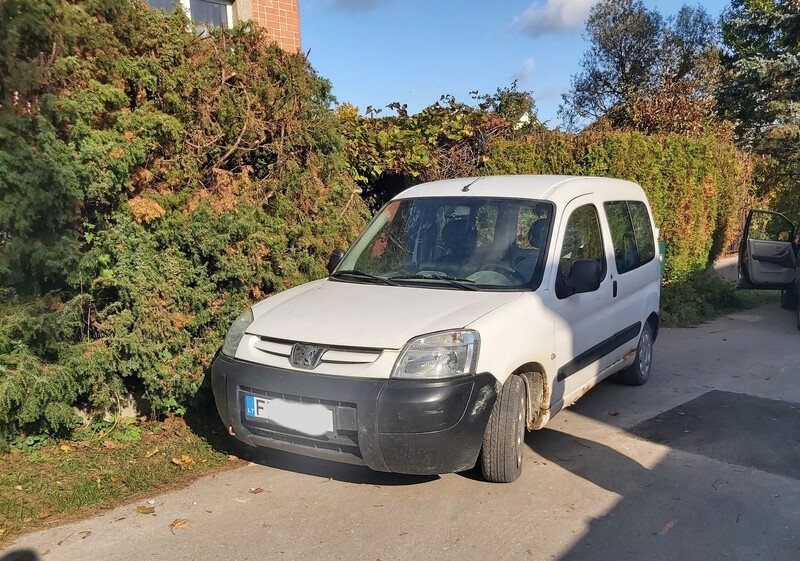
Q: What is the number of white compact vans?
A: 1